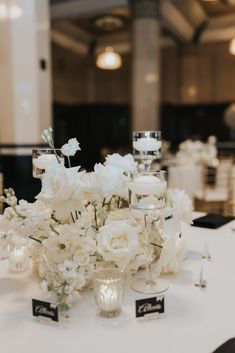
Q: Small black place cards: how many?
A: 2